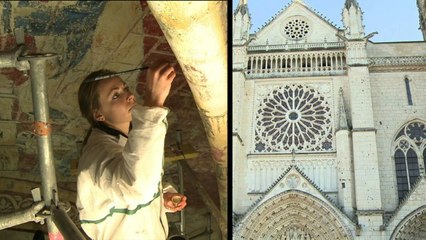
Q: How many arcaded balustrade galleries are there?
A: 1